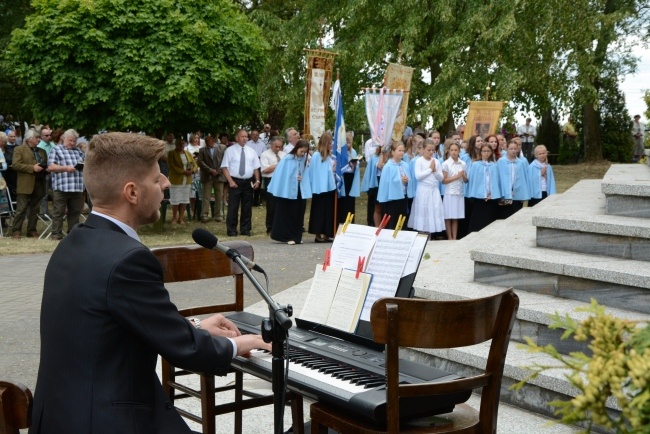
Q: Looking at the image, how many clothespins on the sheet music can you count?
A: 5